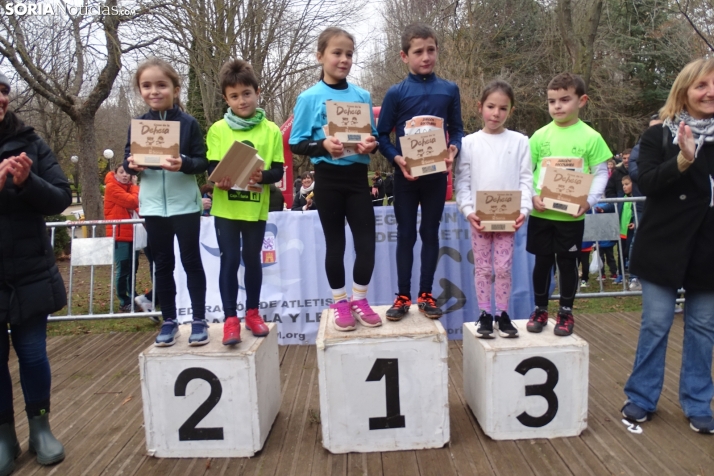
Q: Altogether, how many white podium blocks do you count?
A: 3